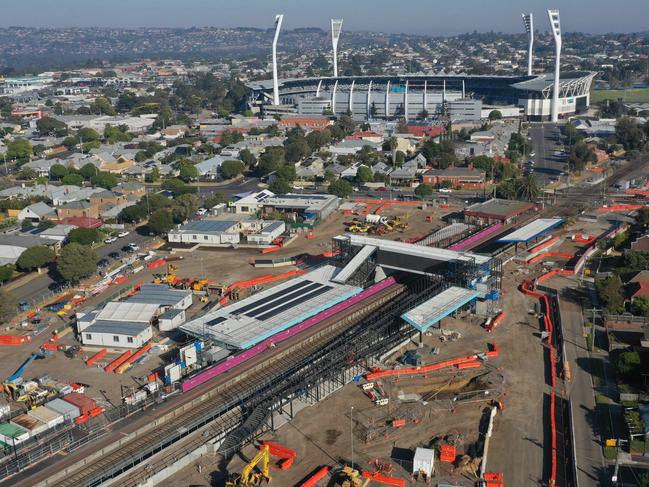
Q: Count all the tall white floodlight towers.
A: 4